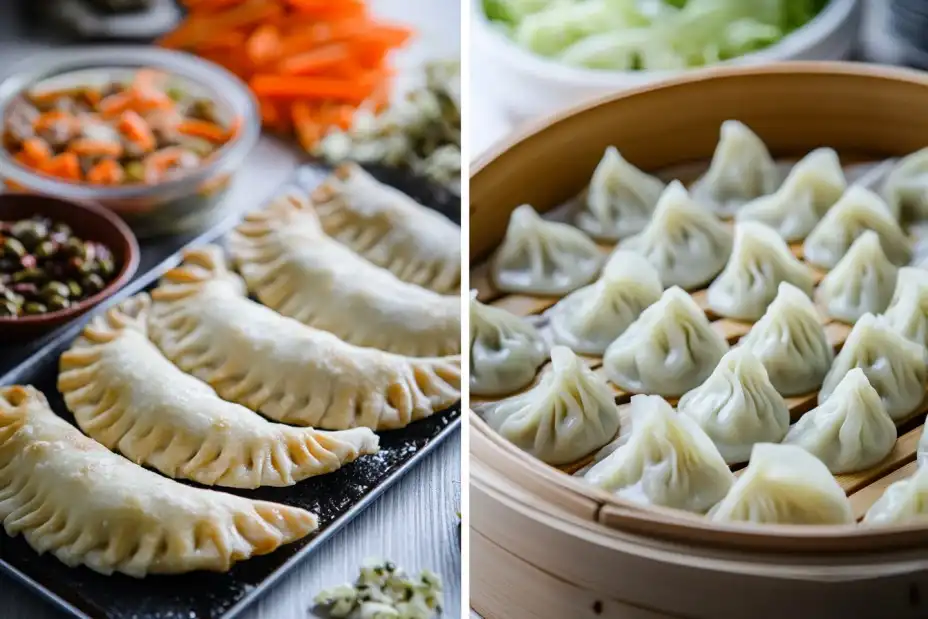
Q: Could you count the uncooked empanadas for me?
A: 5